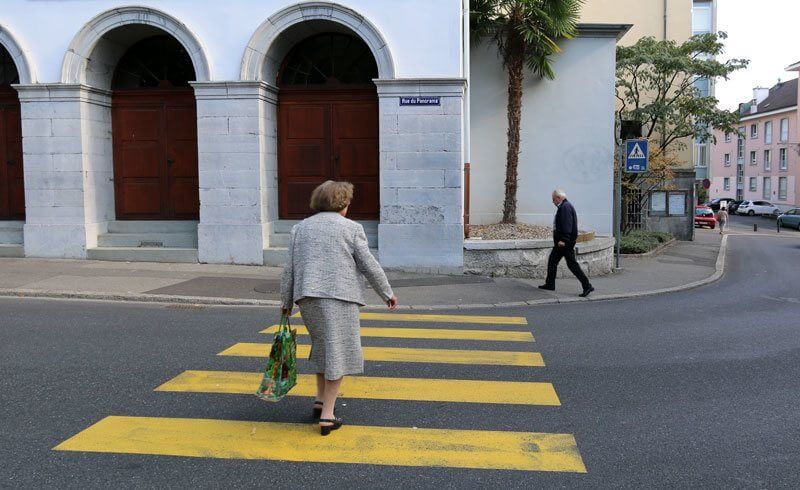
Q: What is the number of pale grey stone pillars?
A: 3